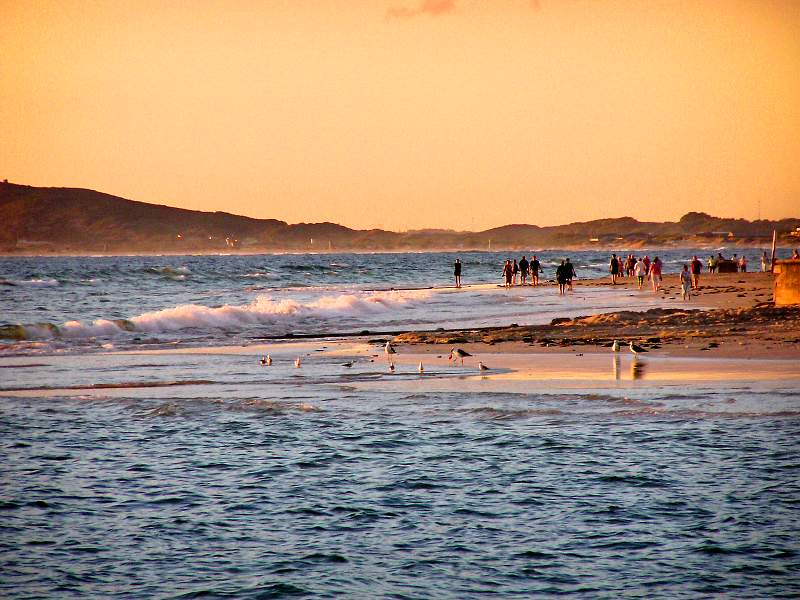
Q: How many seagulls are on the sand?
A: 11